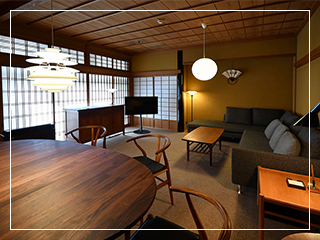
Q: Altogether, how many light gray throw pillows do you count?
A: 3